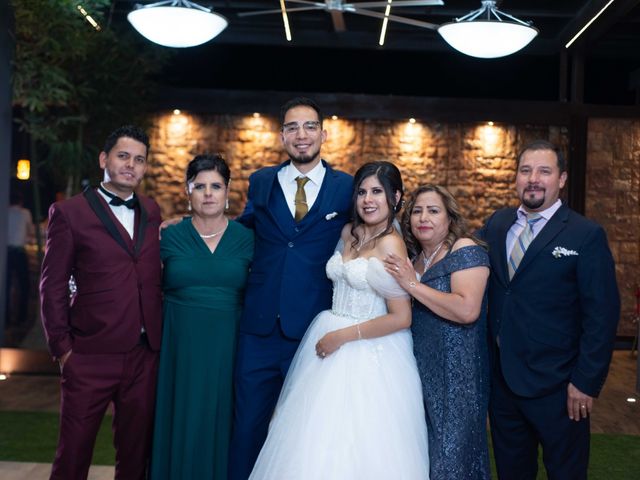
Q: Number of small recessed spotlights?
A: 5